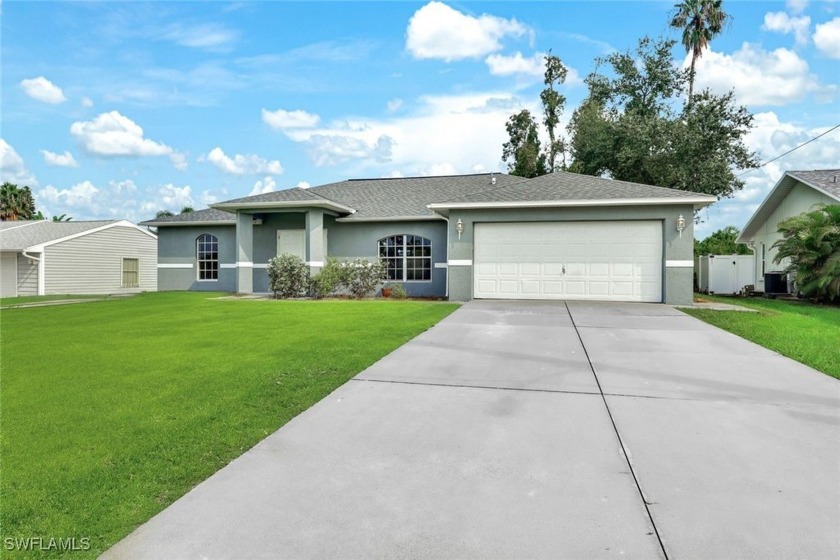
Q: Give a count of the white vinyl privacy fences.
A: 1